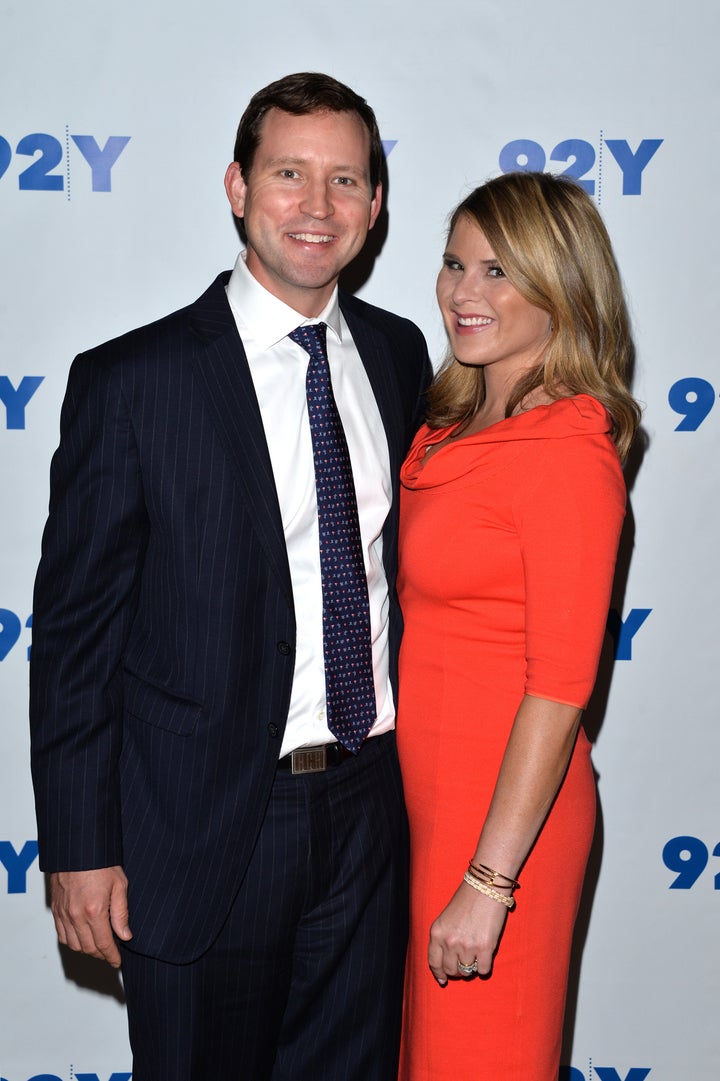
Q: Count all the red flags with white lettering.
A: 0